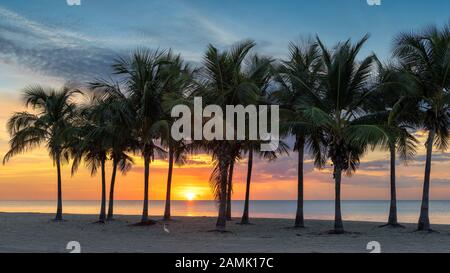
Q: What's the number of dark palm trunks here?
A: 12